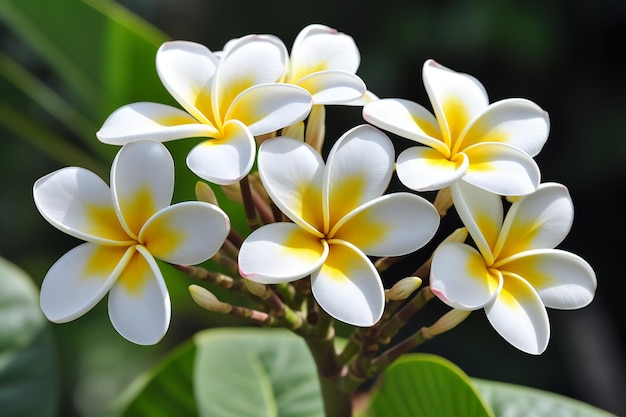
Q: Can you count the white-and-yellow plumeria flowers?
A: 6